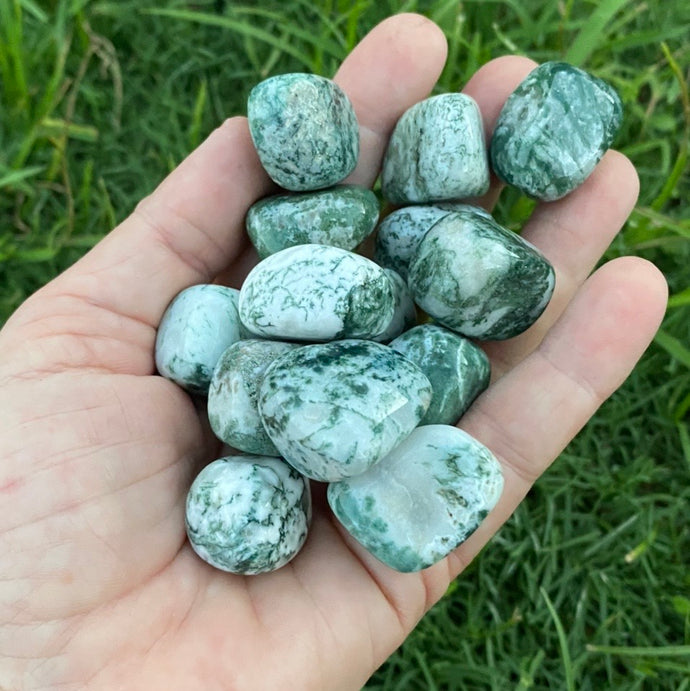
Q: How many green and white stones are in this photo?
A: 14